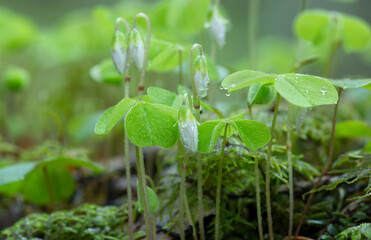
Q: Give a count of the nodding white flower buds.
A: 5